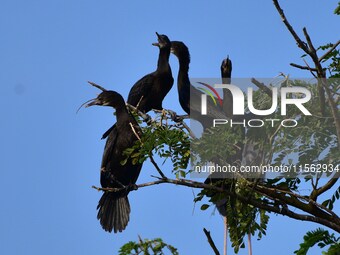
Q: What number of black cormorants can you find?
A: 4